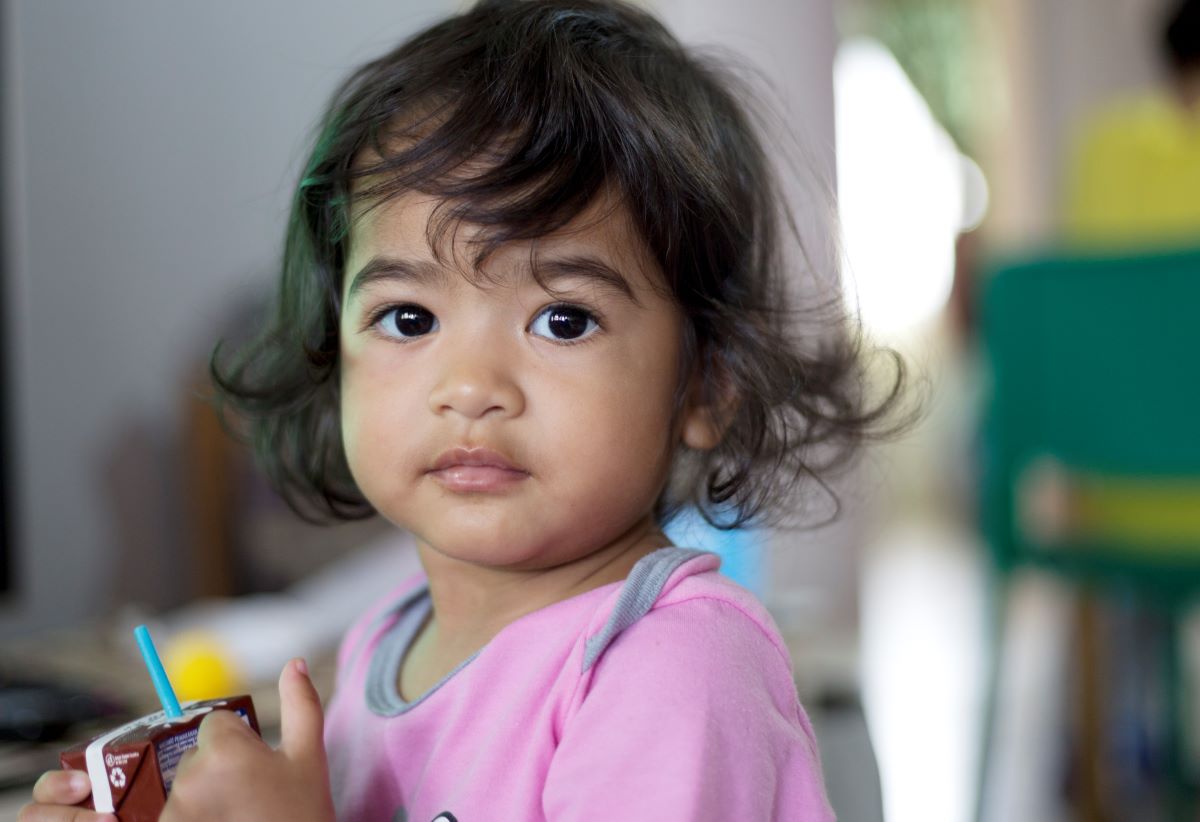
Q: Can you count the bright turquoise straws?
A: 1